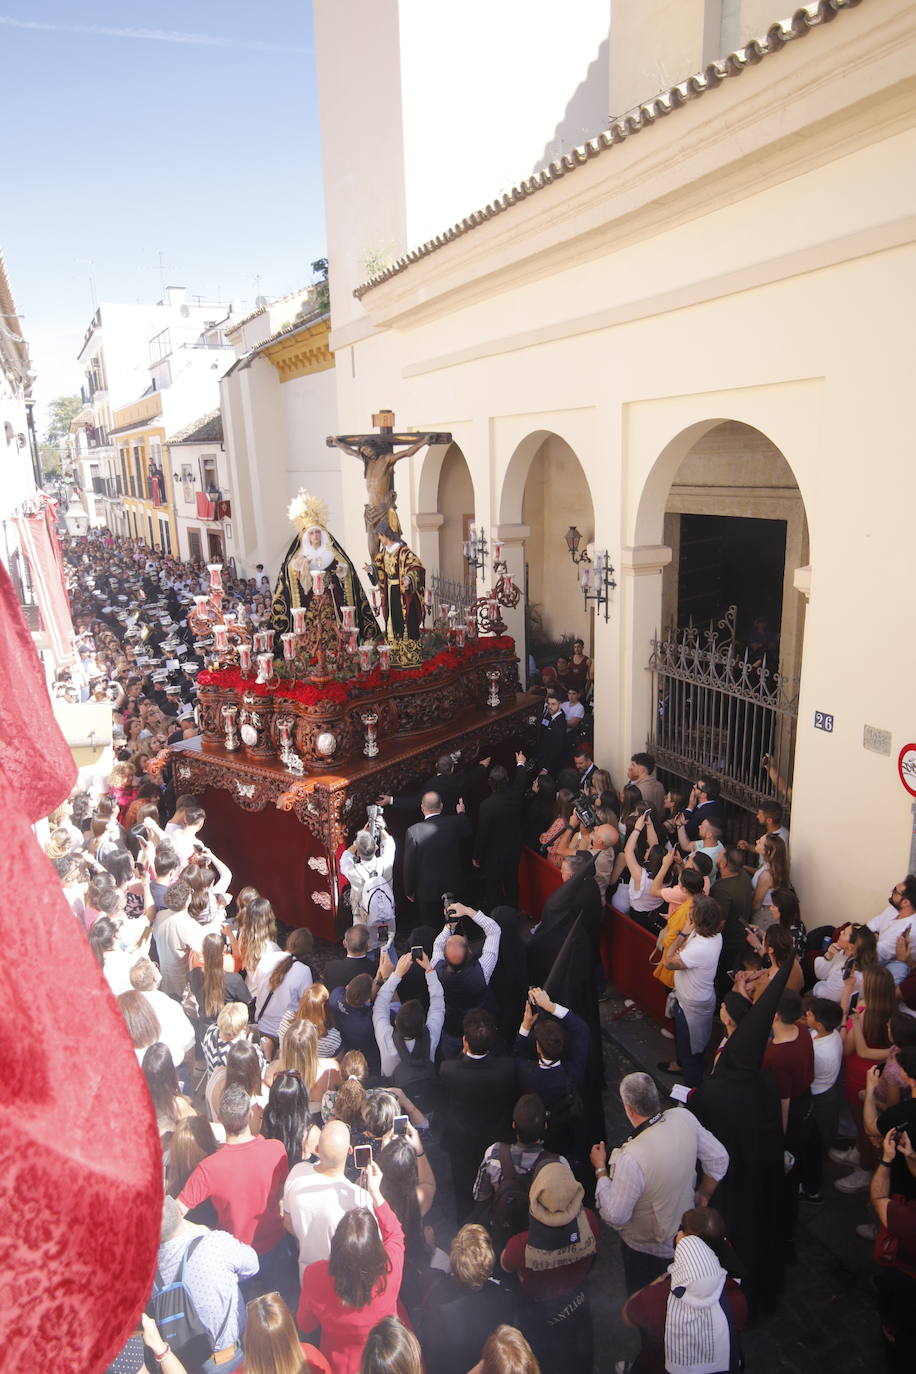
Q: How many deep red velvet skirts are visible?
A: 1